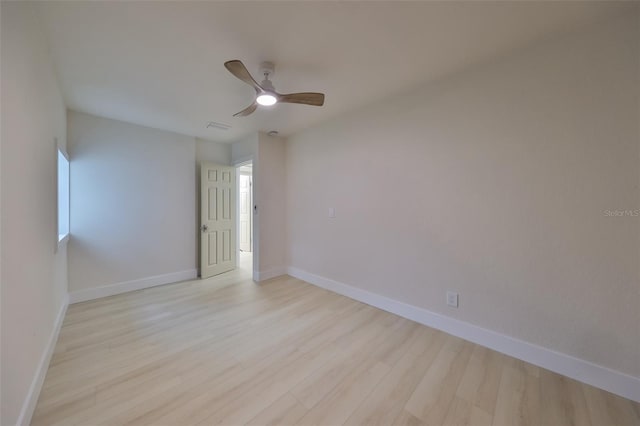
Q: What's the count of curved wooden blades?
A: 3